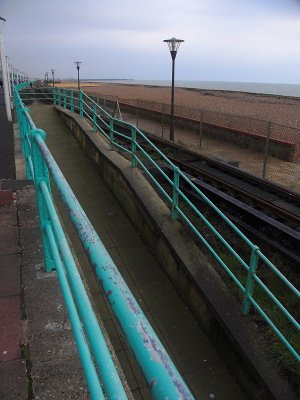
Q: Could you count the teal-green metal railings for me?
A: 2